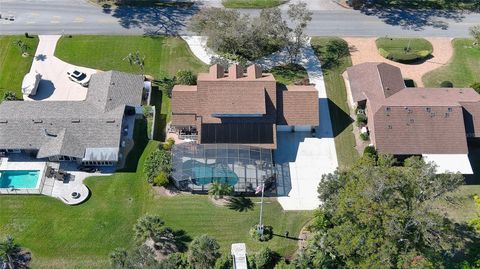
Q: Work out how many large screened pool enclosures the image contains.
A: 1